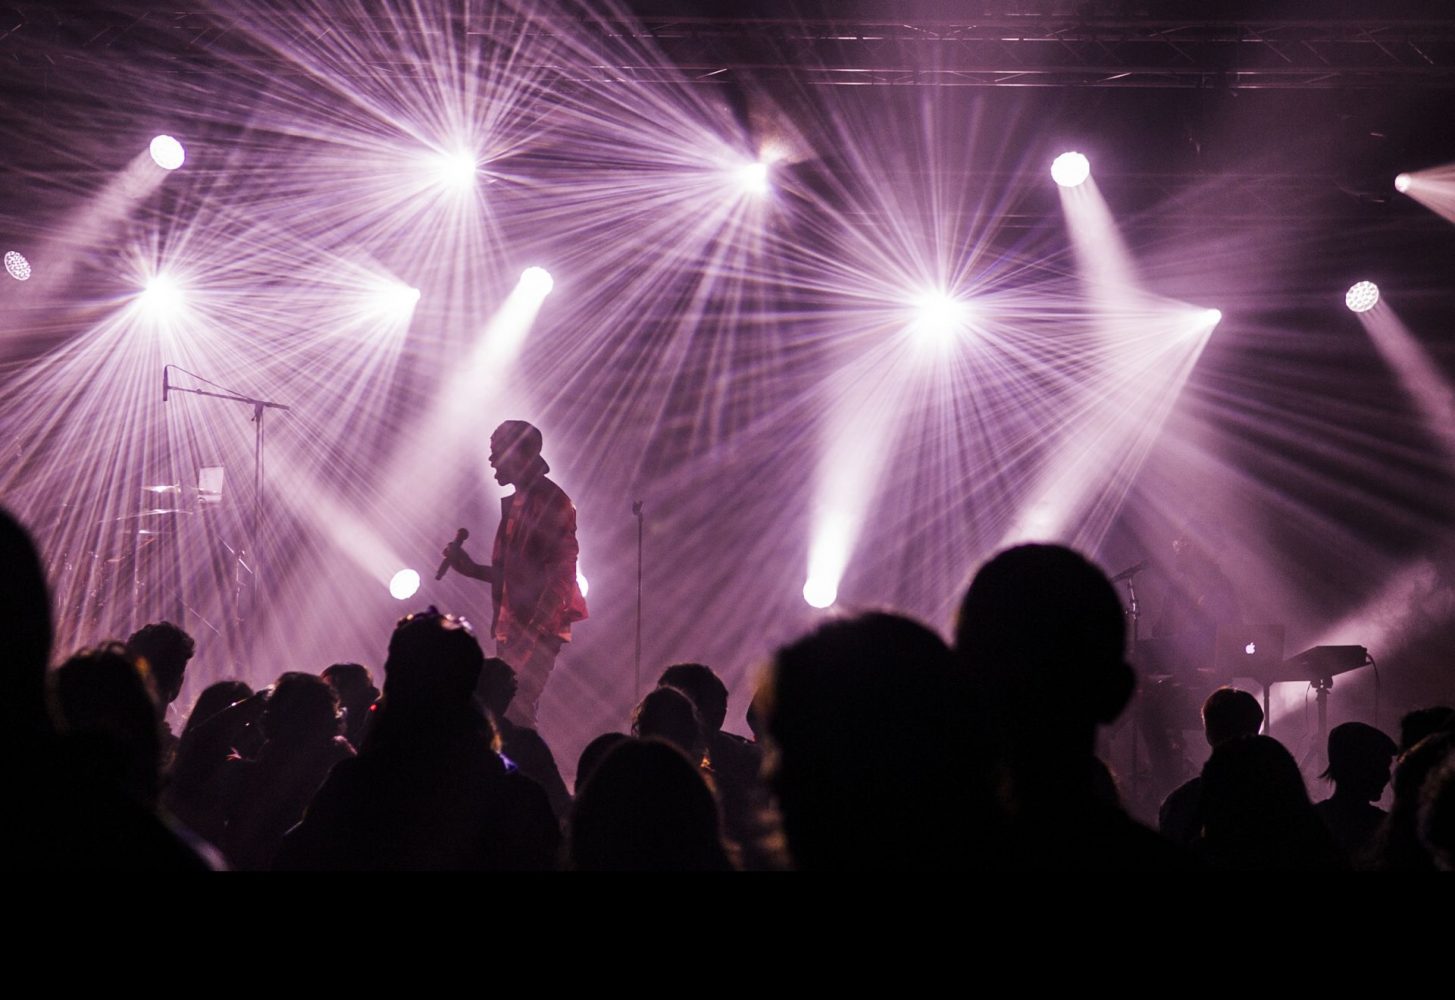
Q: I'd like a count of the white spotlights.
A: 15